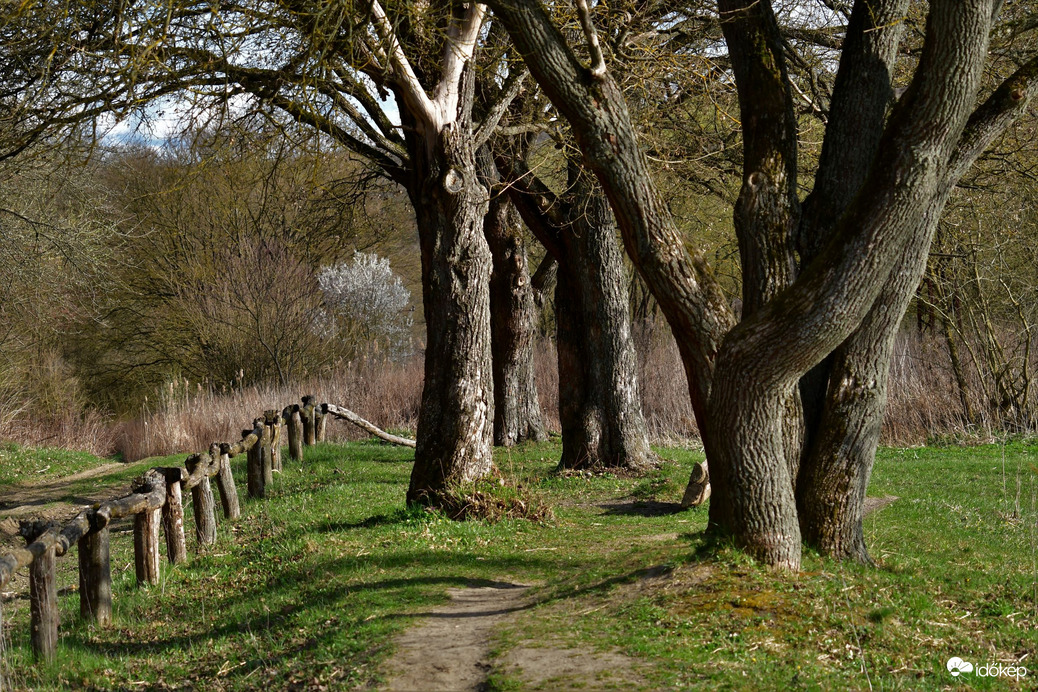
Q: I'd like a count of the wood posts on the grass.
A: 12